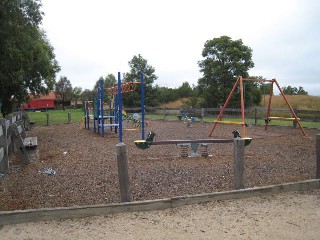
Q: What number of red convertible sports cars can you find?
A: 0